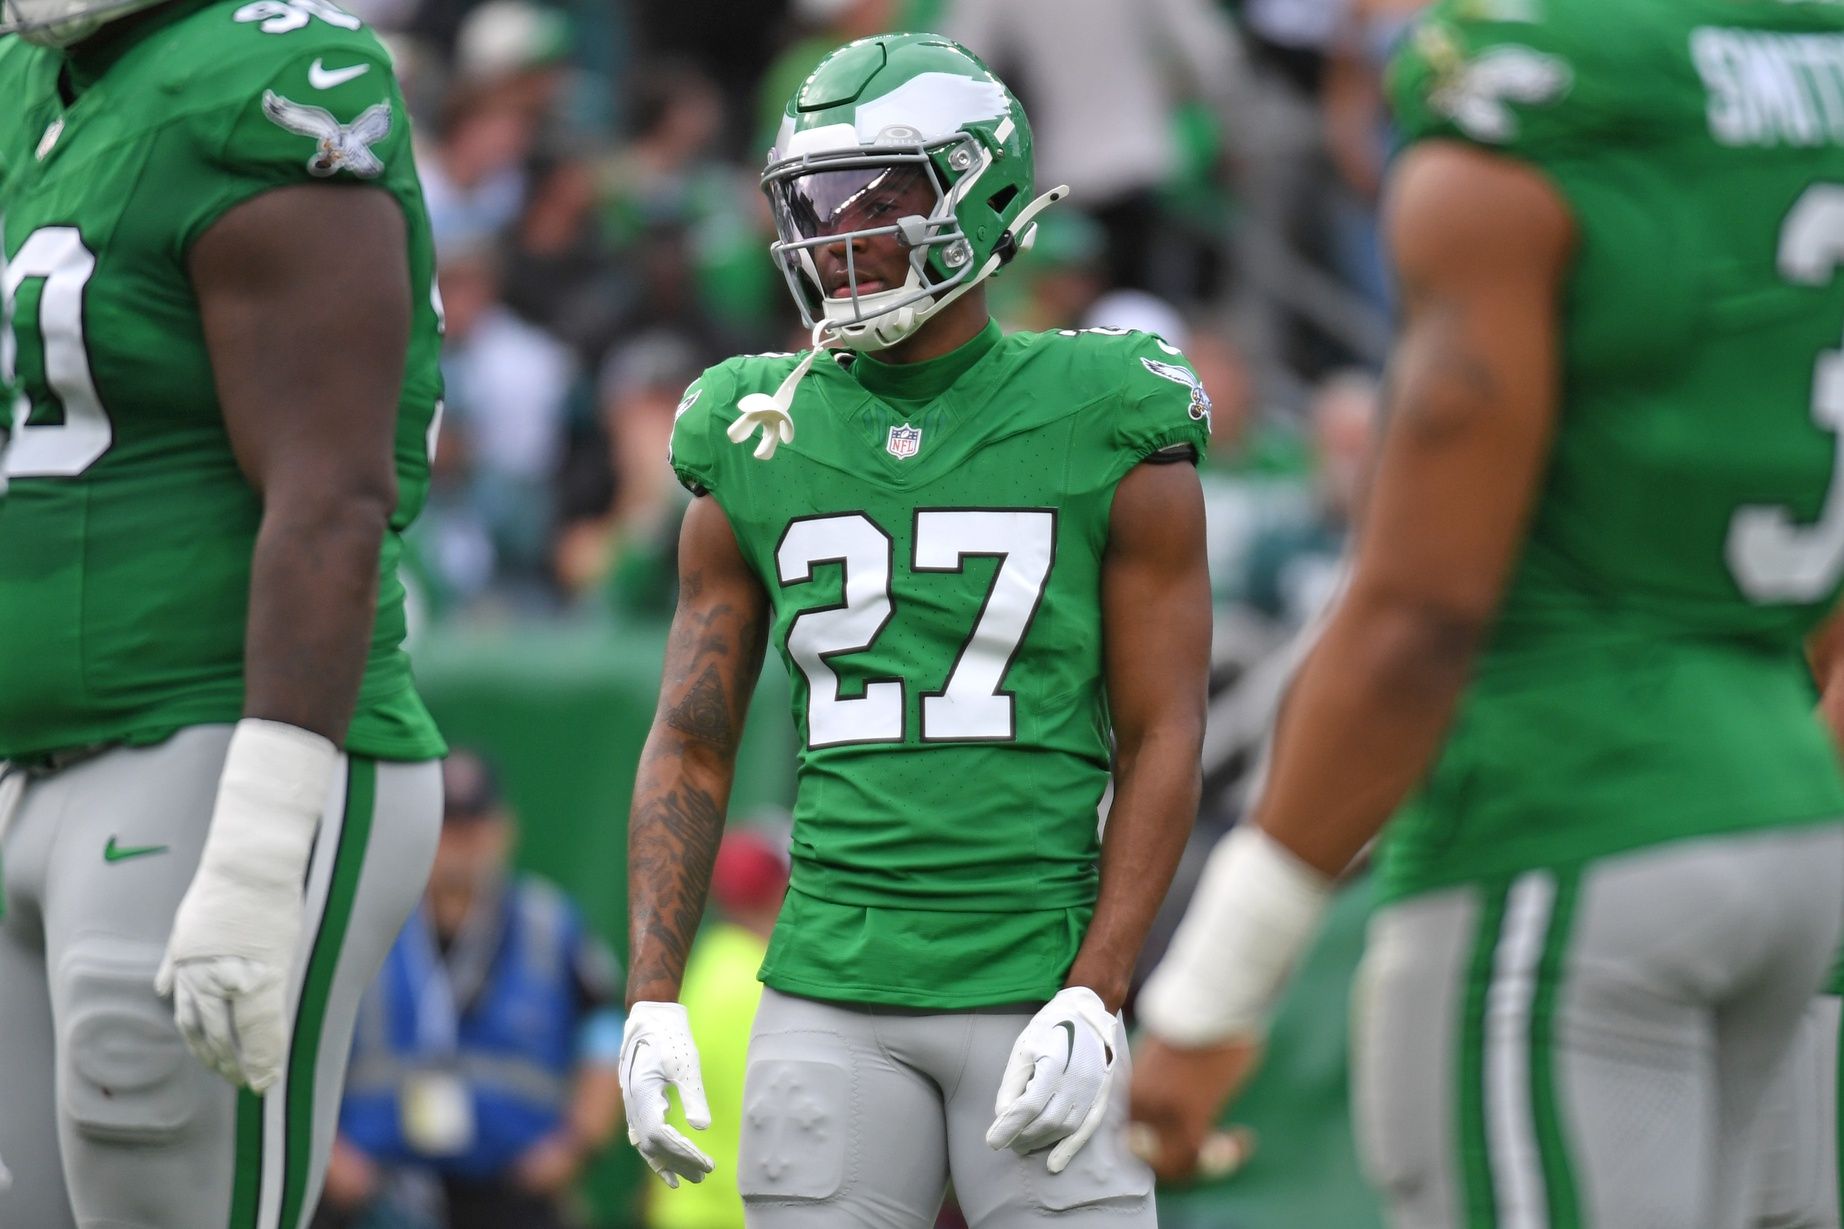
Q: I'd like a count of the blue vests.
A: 1